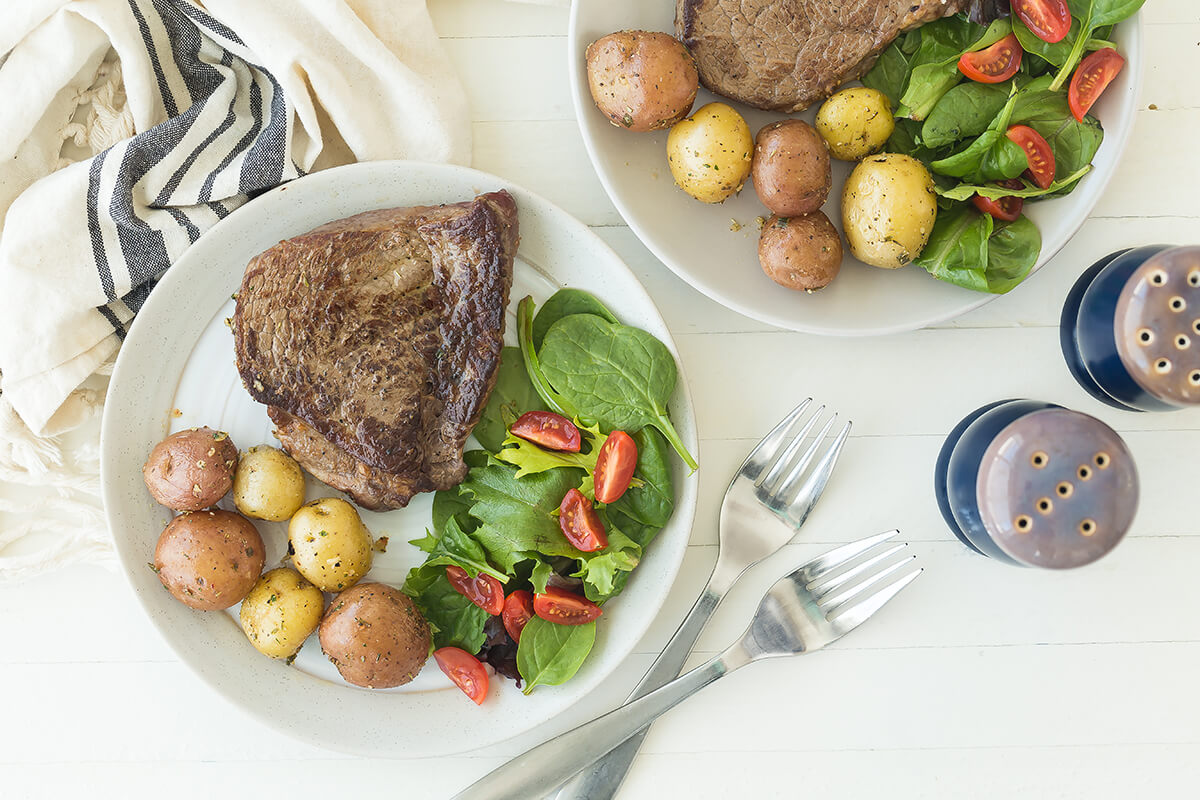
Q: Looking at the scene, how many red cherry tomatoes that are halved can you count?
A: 12